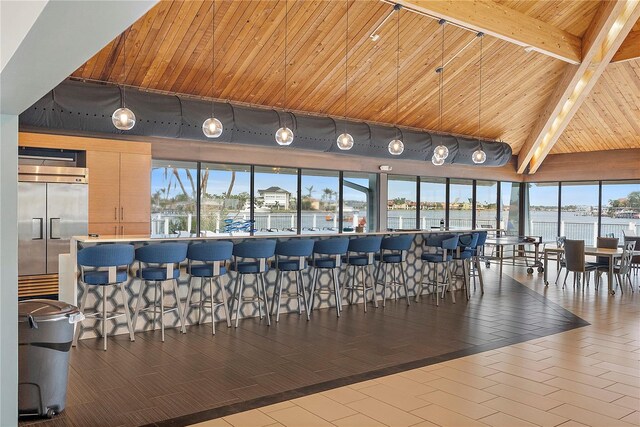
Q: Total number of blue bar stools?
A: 11